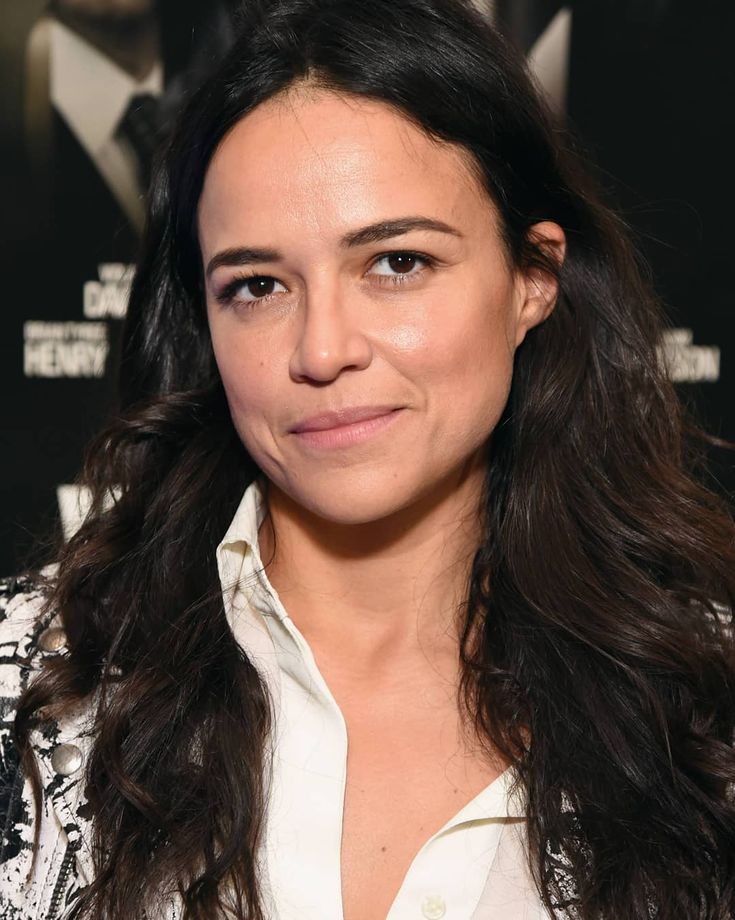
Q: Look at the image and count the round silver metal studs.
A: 2